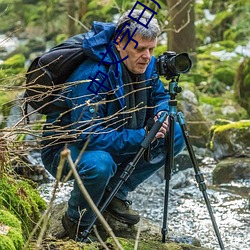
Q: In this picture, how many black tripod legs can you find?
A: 3